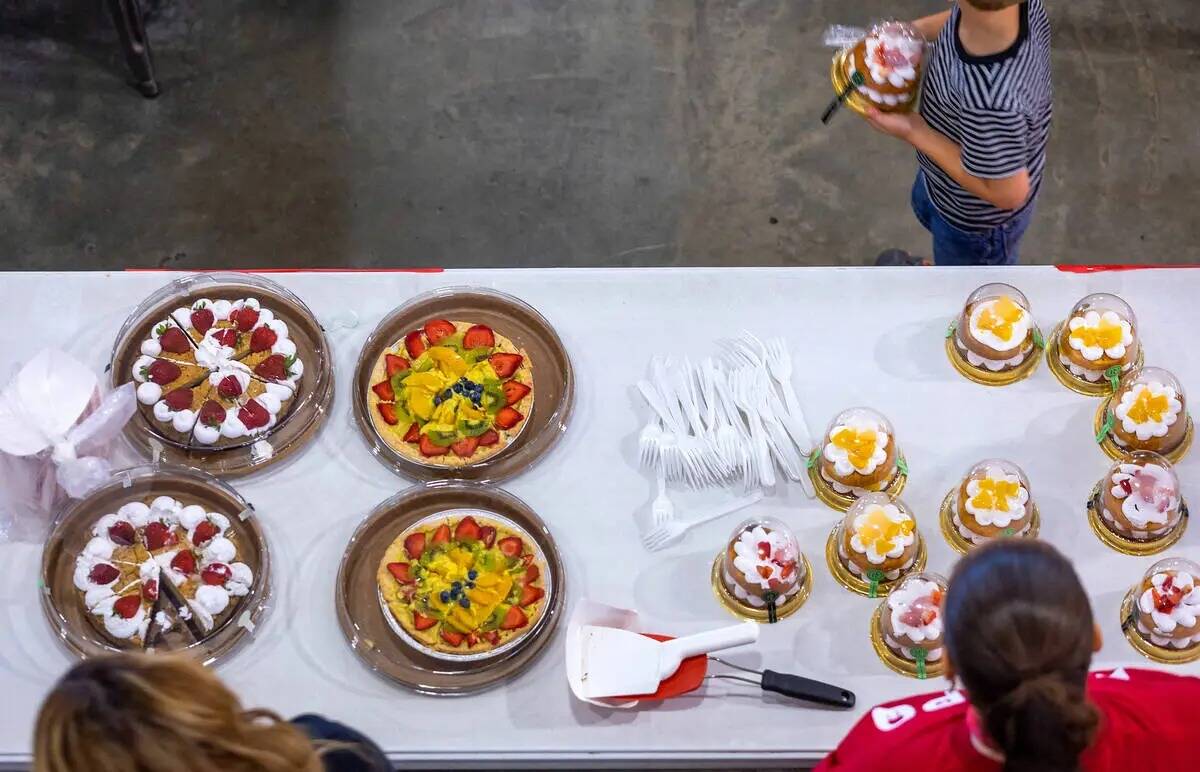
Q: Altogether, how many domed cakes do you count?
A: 11